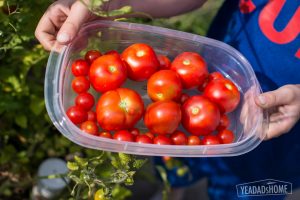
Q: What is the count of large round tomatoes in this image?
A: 8